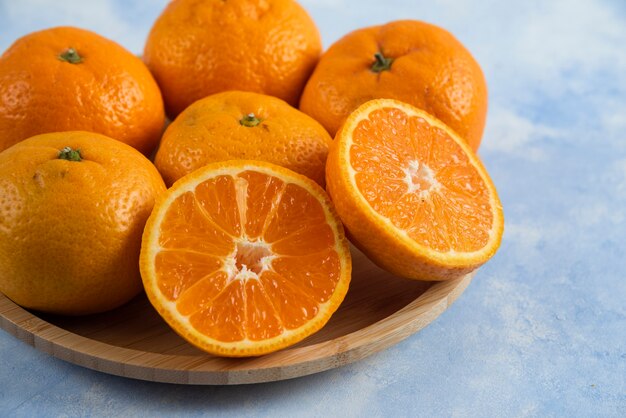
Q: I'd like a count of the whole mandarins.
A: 5